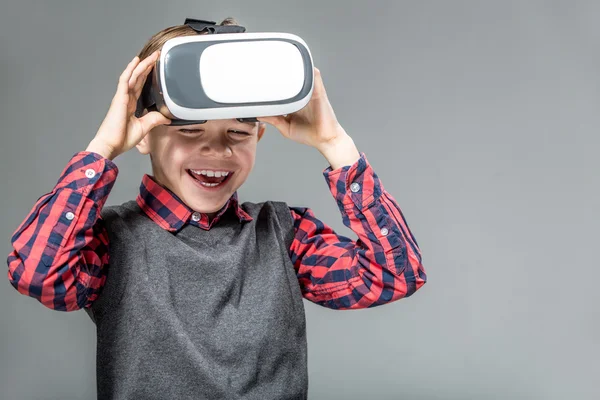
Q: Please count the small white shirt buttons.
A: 5